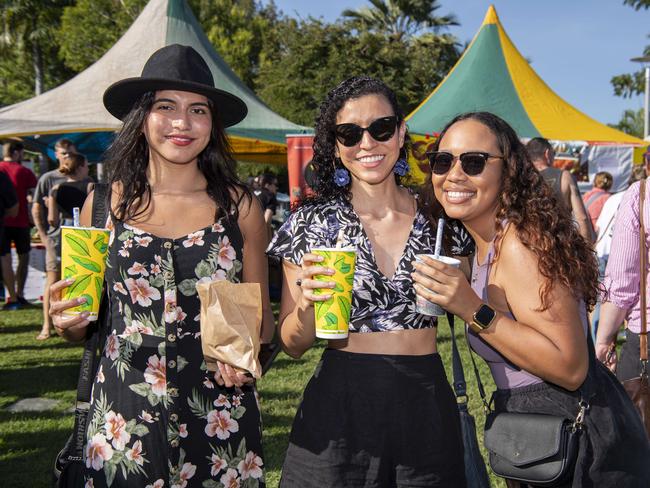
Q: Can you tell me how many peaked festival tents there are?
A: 2